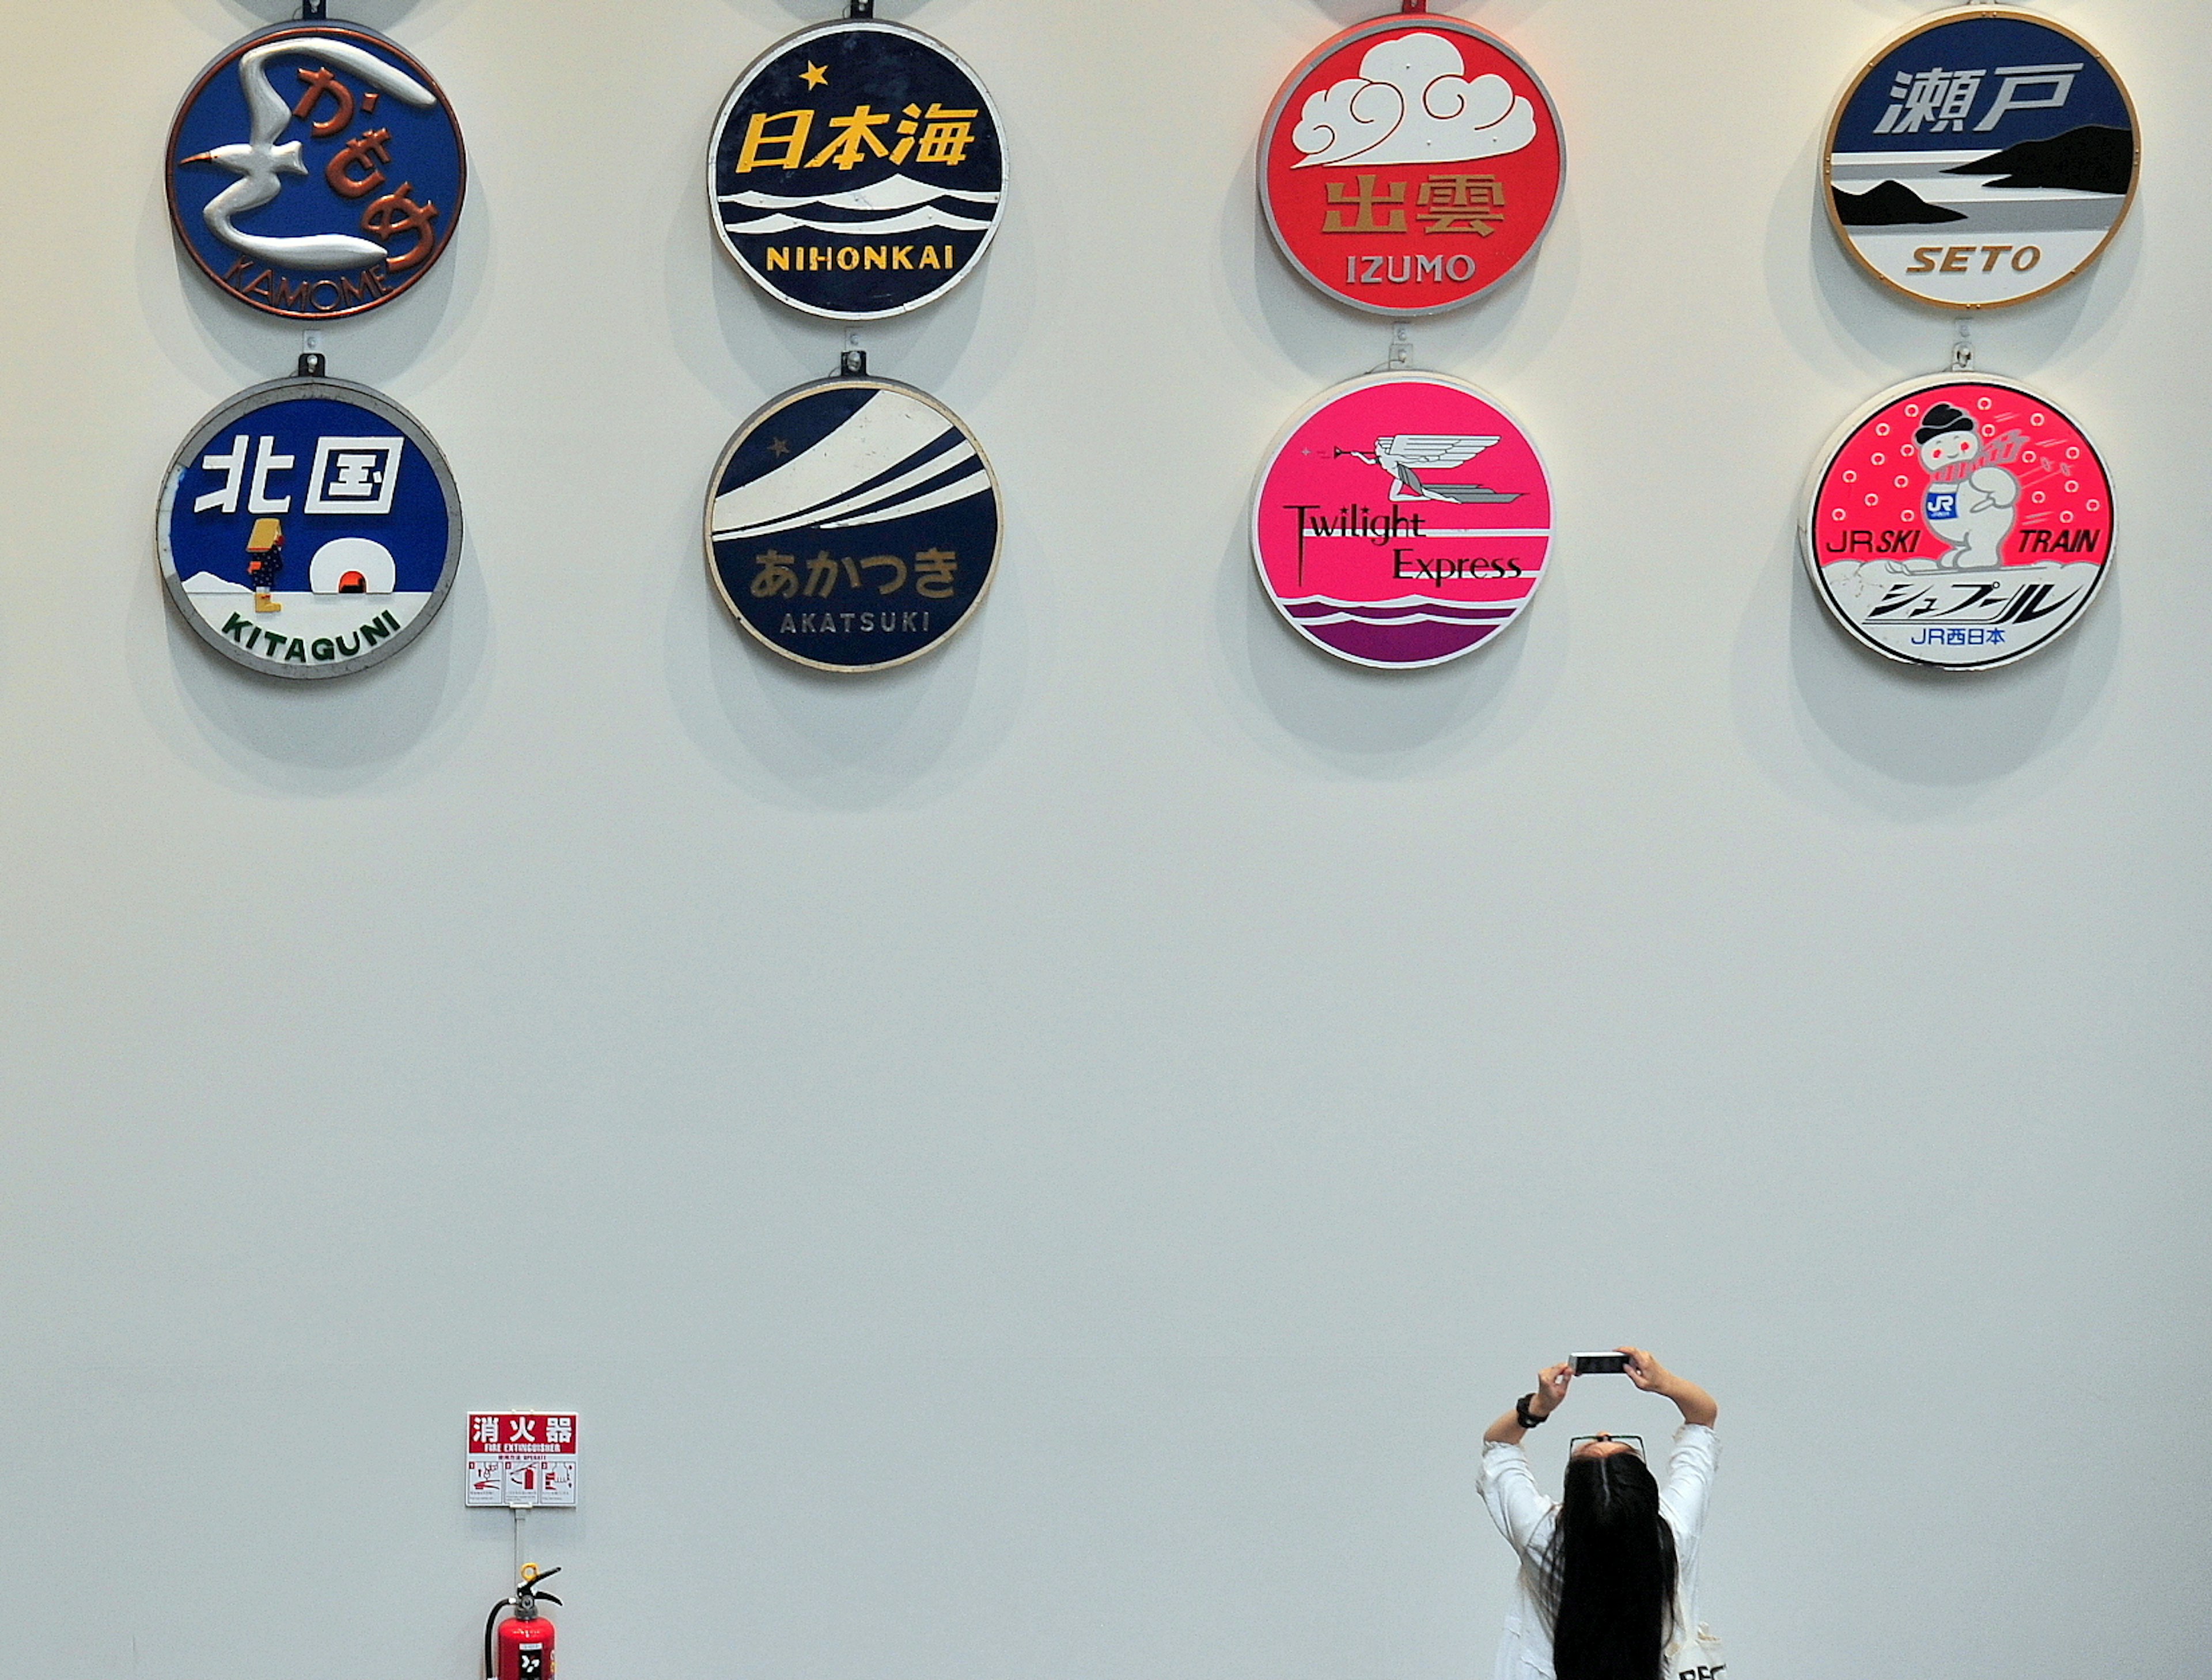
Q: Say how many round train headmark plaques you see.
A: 8